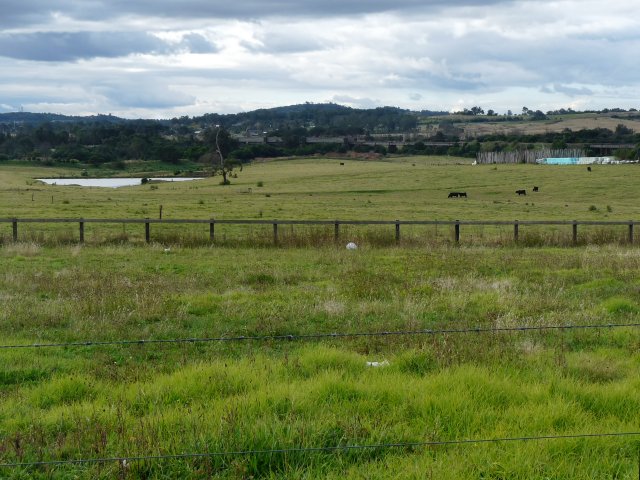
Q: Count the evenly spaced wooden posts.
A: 11